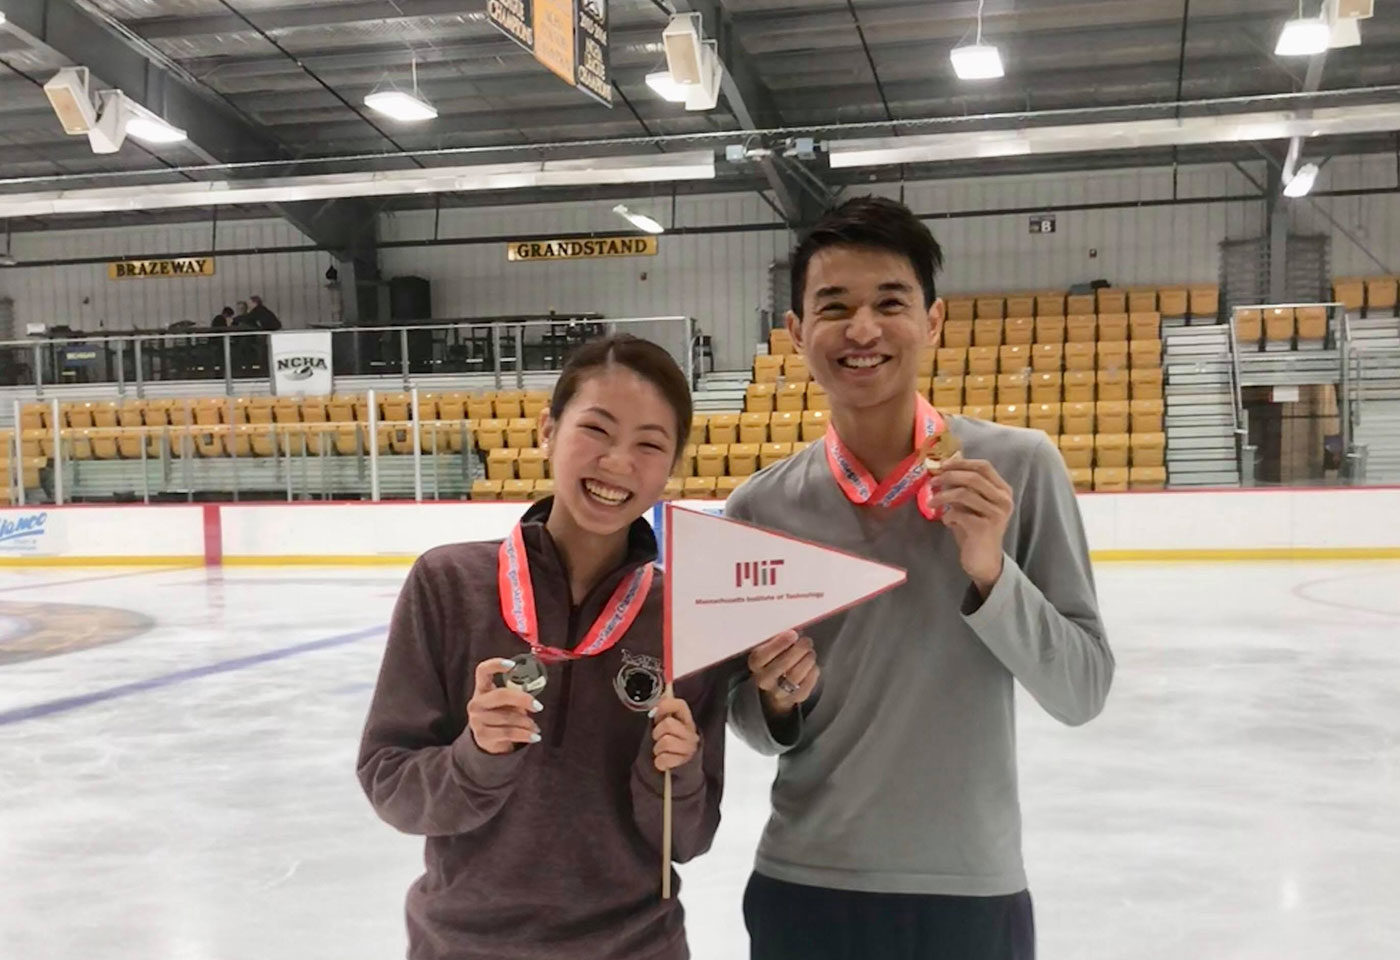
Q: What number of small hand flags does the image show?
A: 1